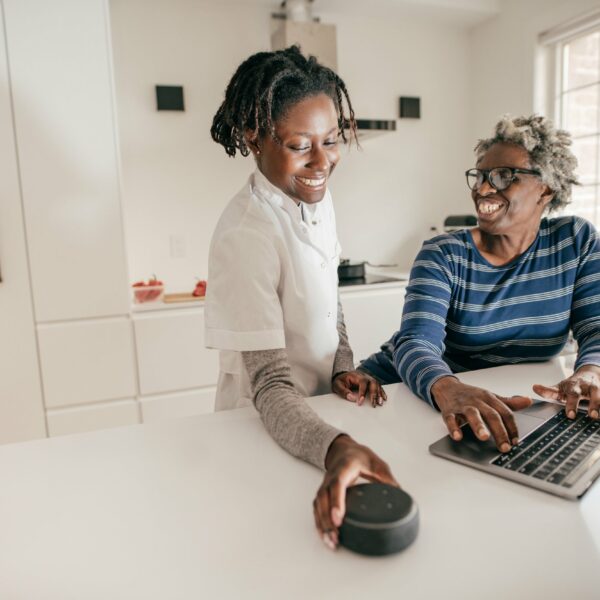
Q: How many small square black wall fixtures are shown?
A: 2